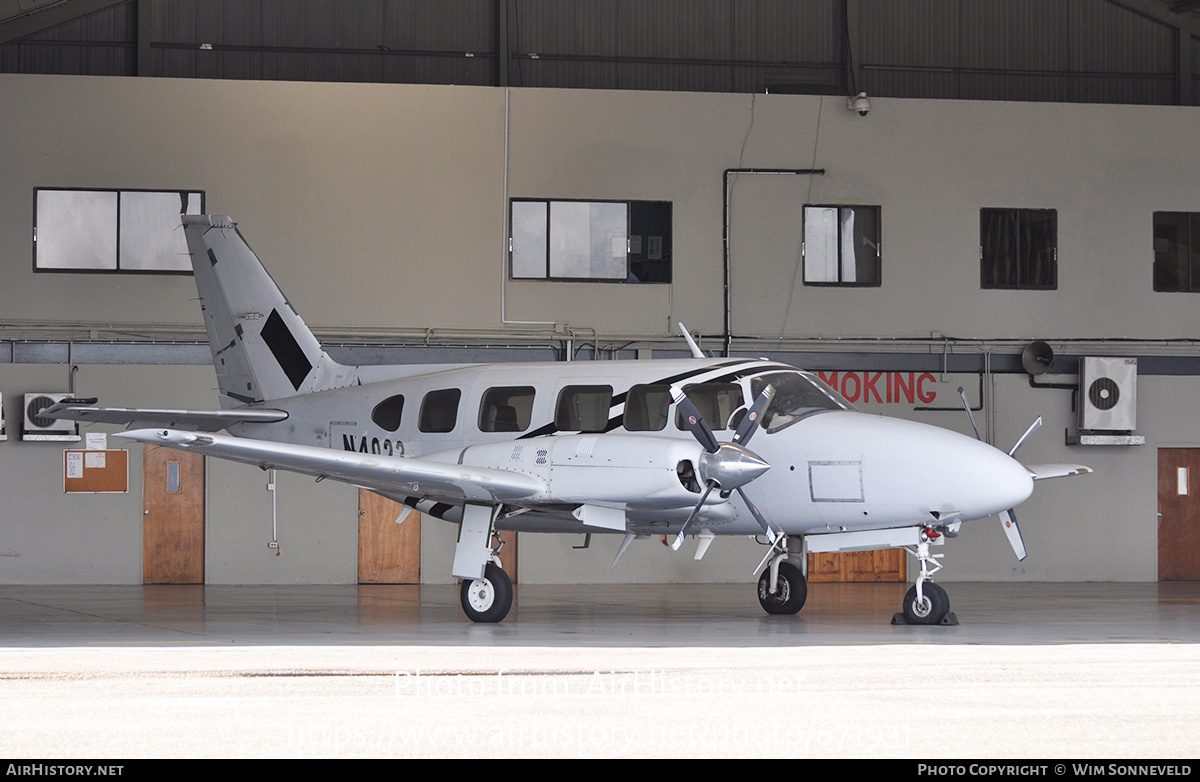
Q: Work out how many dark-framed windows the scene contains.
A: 5